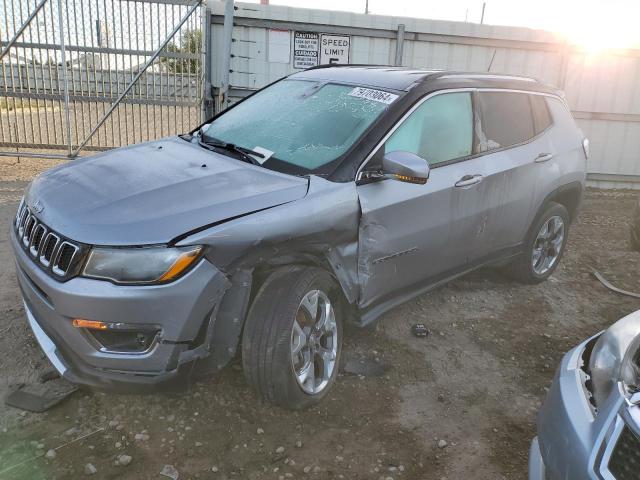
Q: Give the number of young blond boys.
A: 0